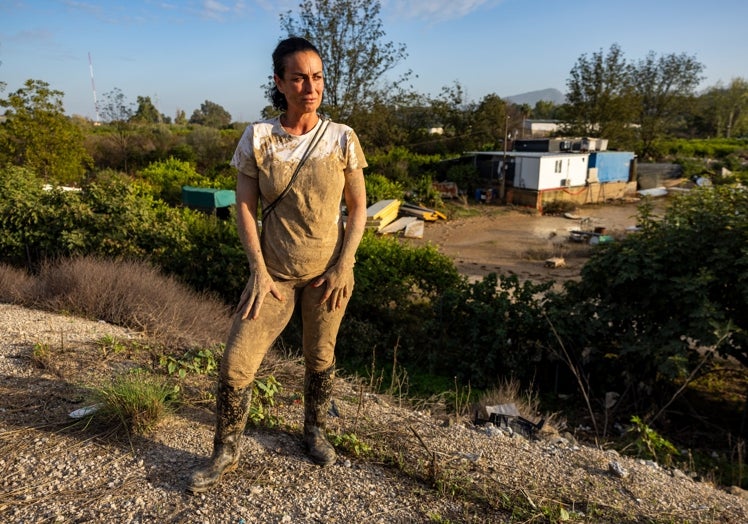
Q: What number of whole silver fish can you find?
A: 0